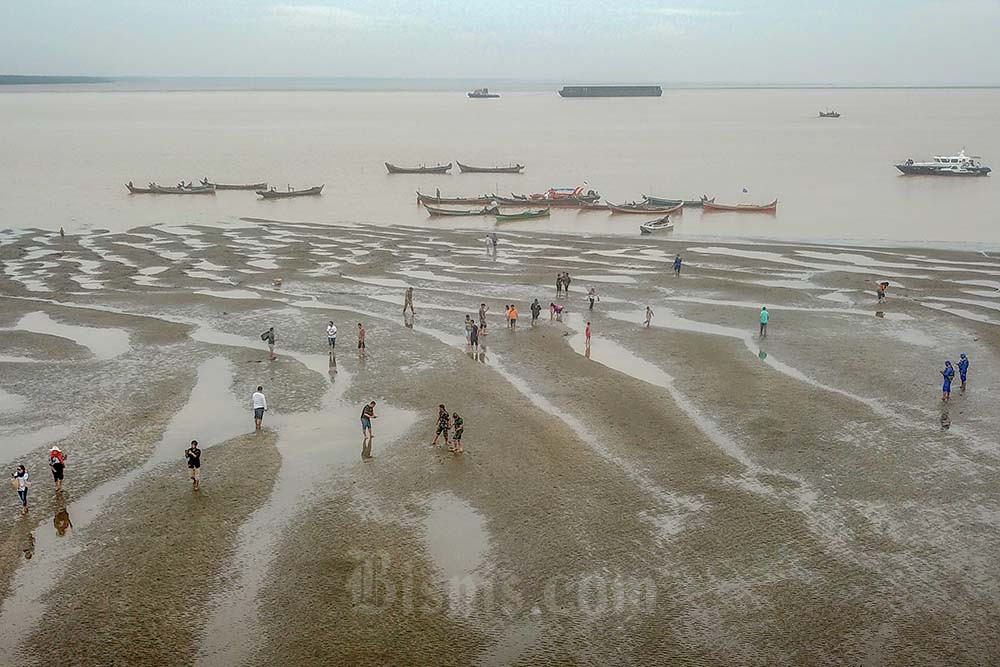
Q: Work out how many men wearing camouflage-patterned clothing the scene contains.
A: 2